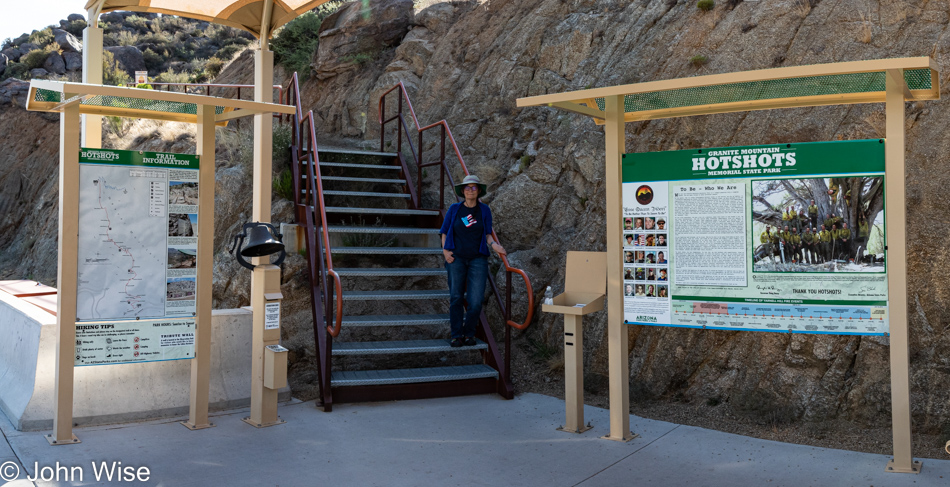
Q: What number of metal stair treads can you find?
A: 12